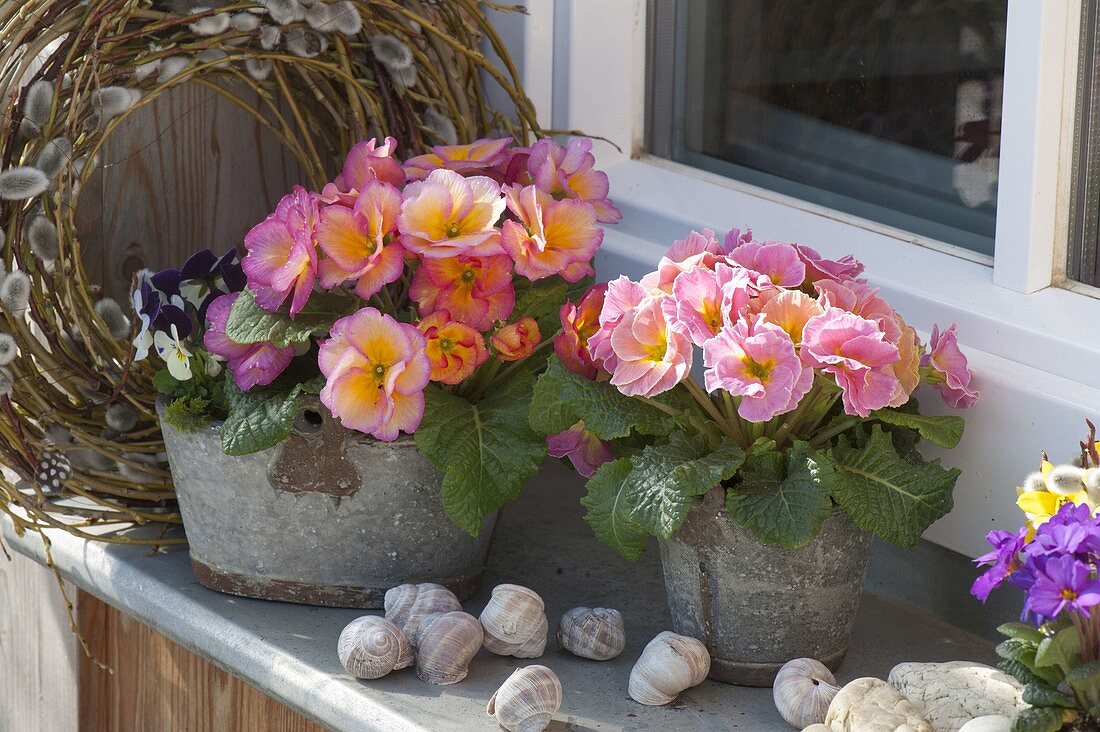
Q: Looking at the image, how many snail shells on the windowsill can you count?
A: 8